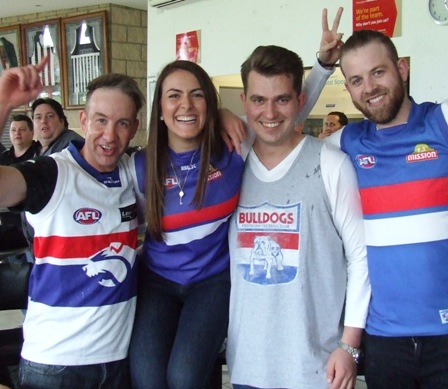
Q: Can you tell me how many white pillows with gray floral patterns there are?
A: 0